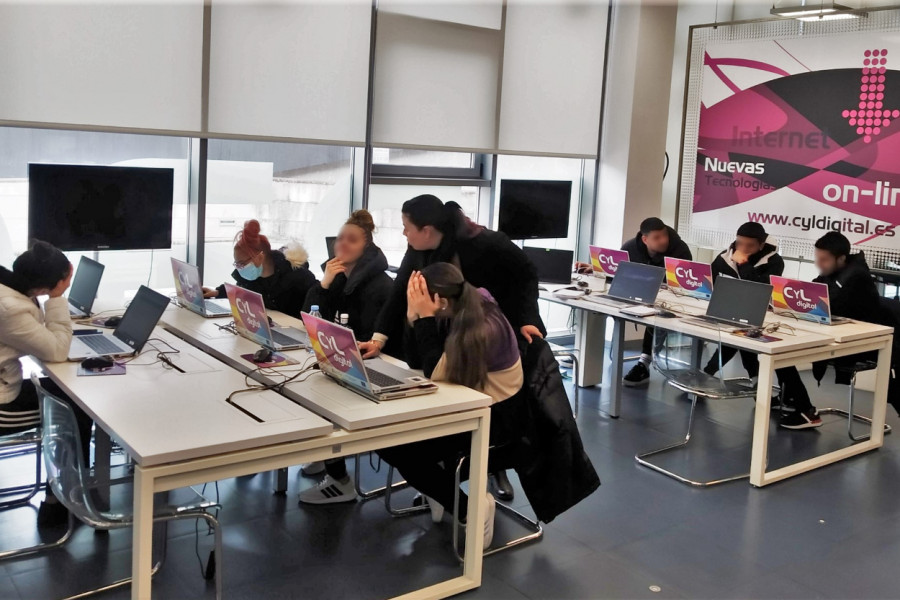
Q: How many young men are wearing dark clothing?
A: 3